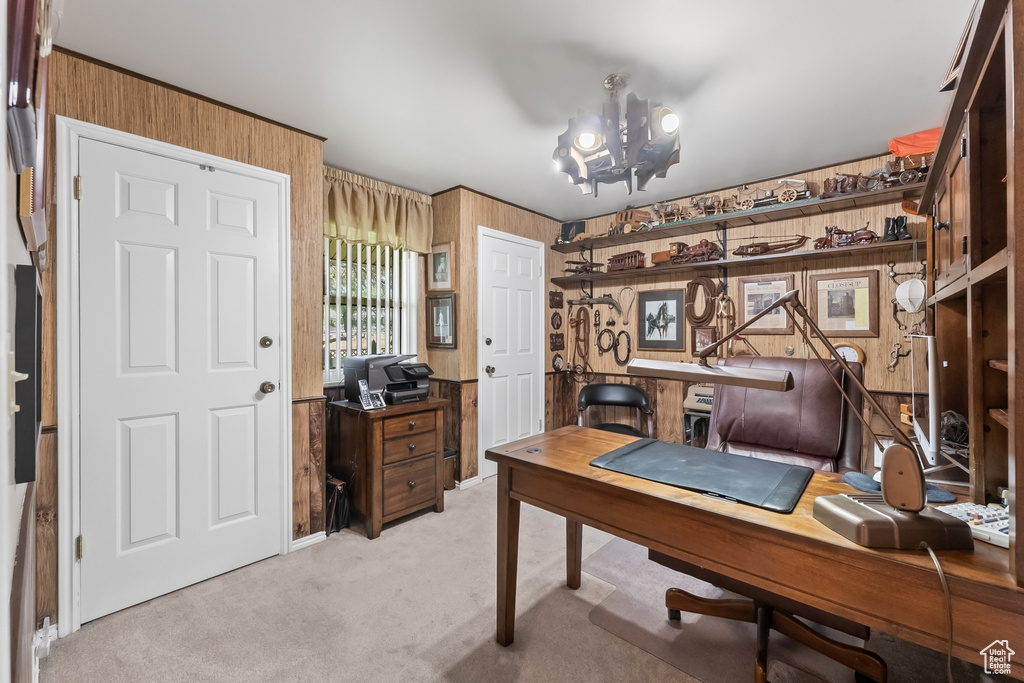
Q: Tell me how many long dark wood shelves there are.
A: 2